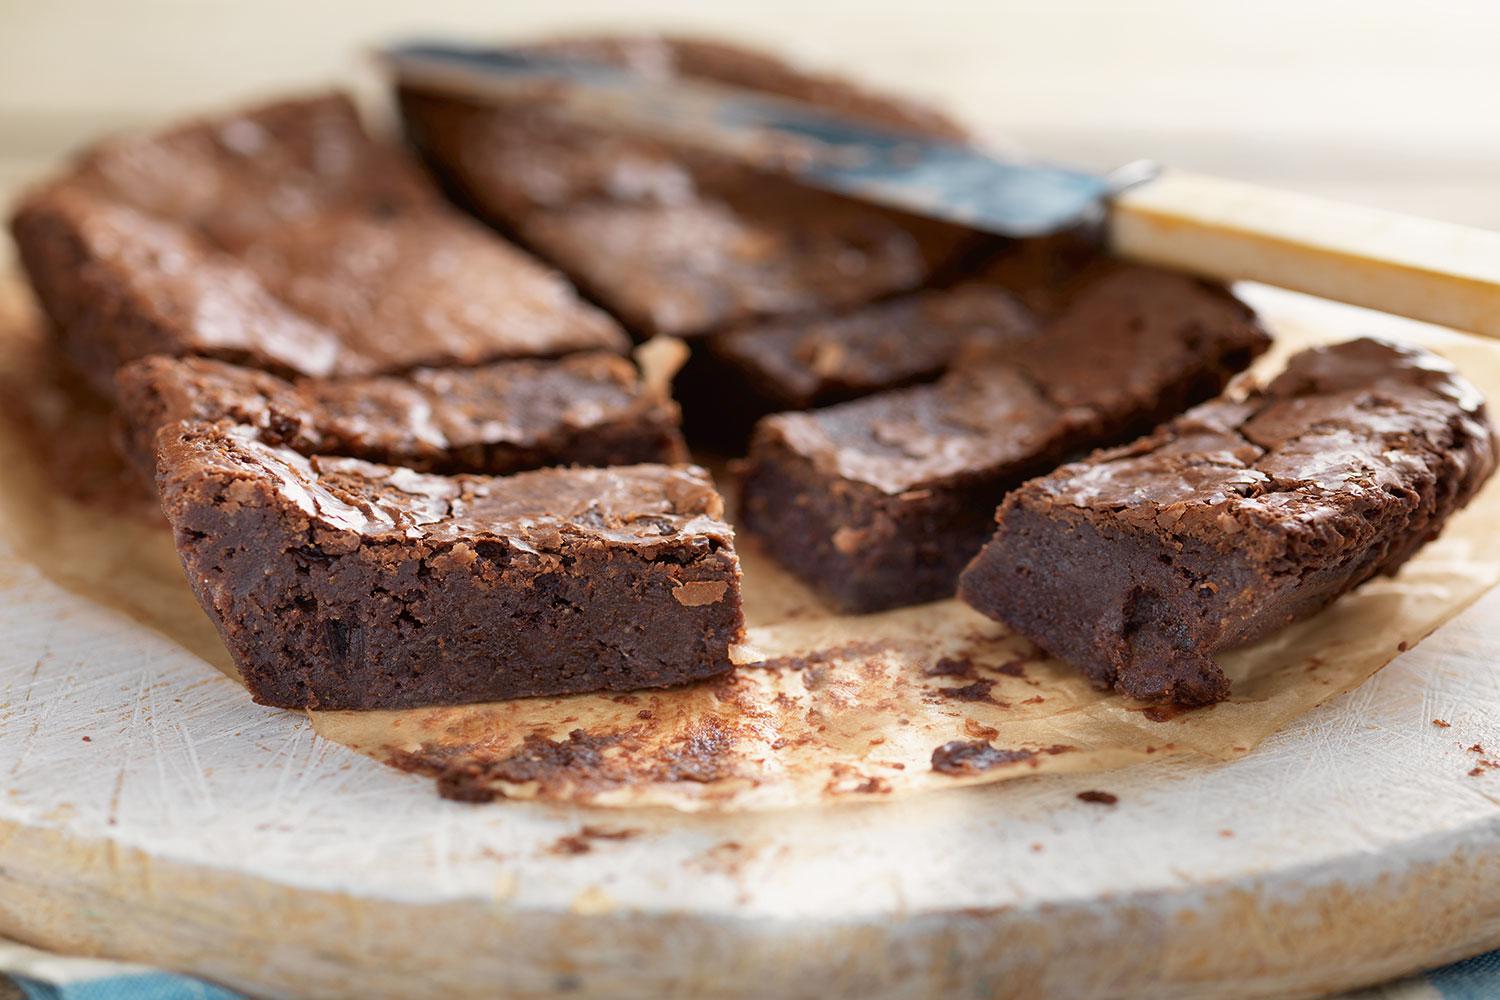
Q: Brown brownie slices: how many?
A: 7